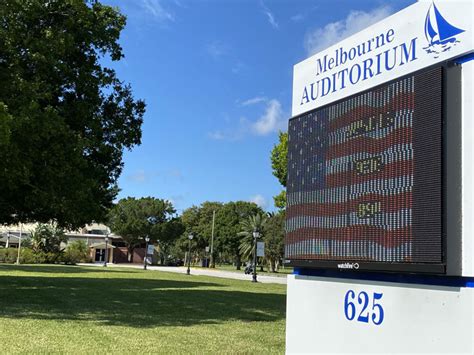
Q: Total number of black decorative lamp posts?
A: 4